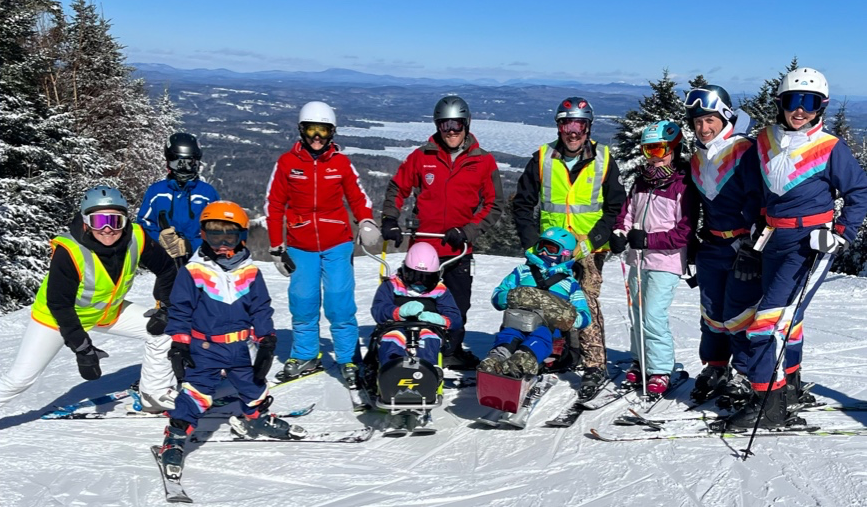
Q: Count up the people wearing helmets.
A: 11